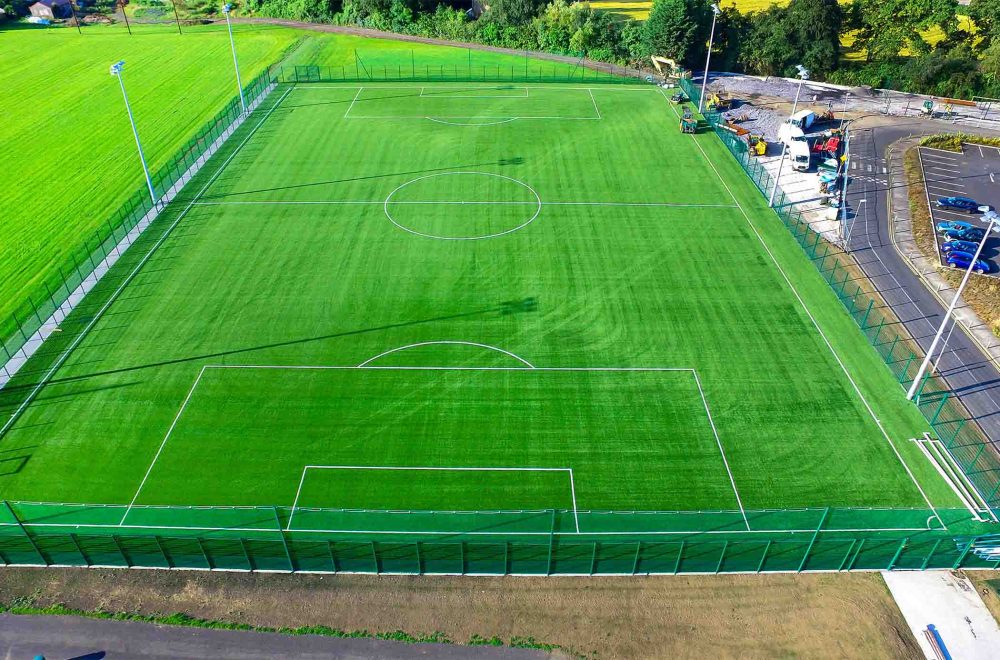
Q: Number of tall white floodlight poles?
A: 5